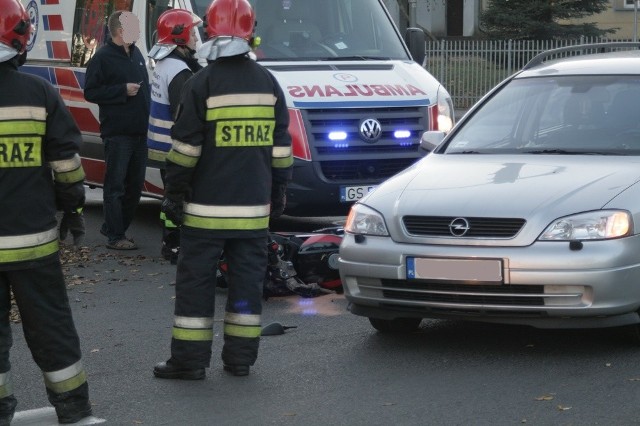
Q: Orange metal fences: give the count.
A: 0